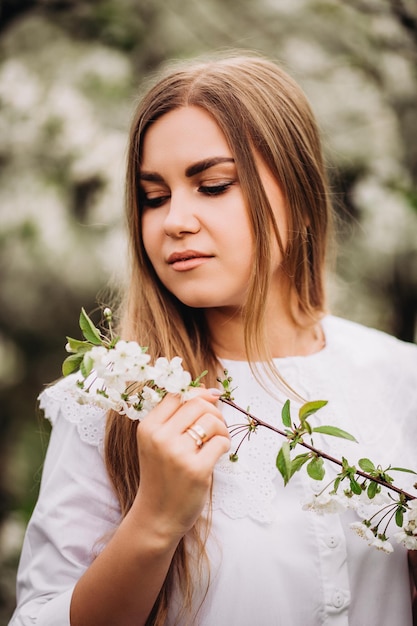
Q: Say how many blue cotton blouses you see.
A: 0